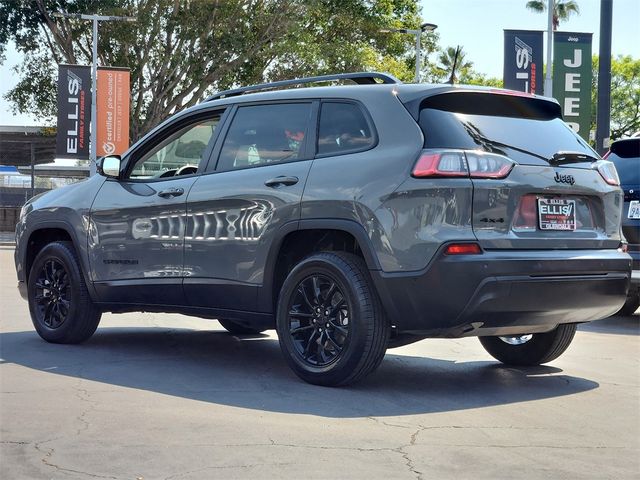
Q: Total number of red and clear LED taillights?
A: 2